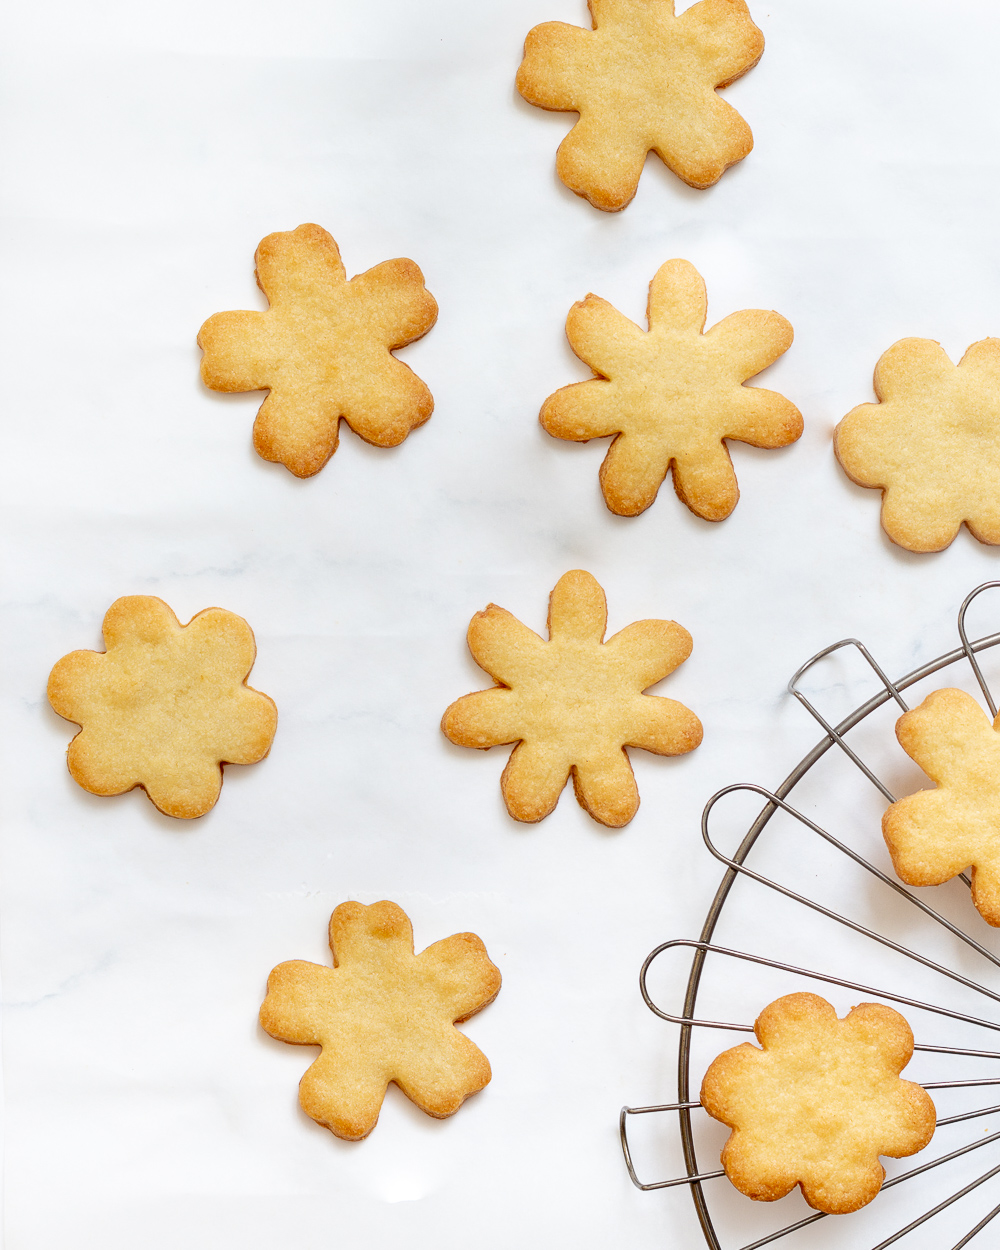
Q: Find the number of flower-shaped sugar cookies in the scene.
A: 9